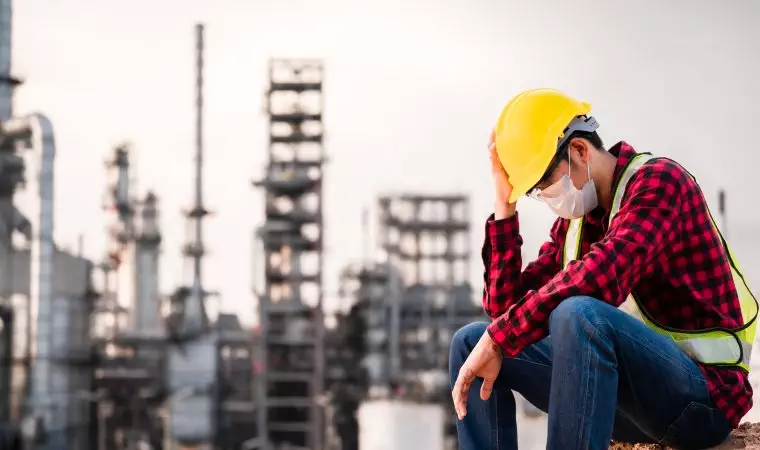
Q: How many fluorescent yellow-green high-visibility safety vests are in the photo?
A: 1